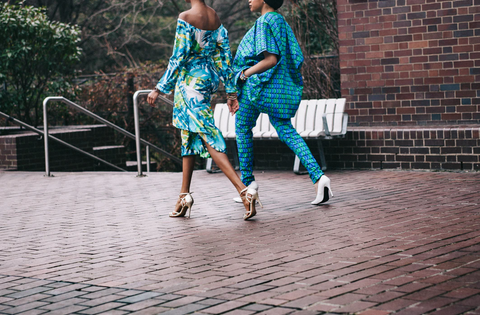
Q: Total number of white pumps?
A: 2